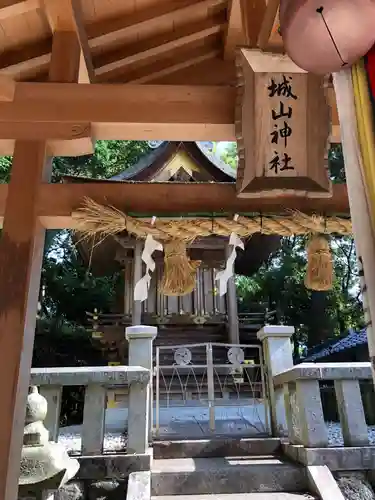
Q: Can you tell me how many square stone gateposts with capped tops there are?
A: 2